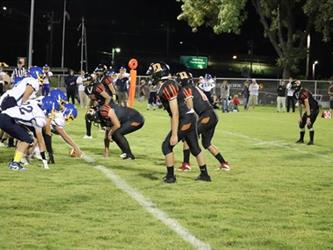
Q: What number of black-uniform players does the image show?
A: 6